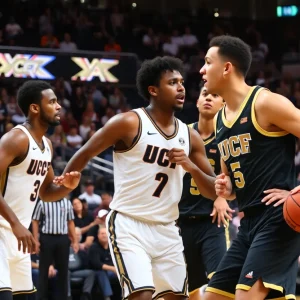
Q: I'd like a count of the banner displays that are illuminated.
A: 2